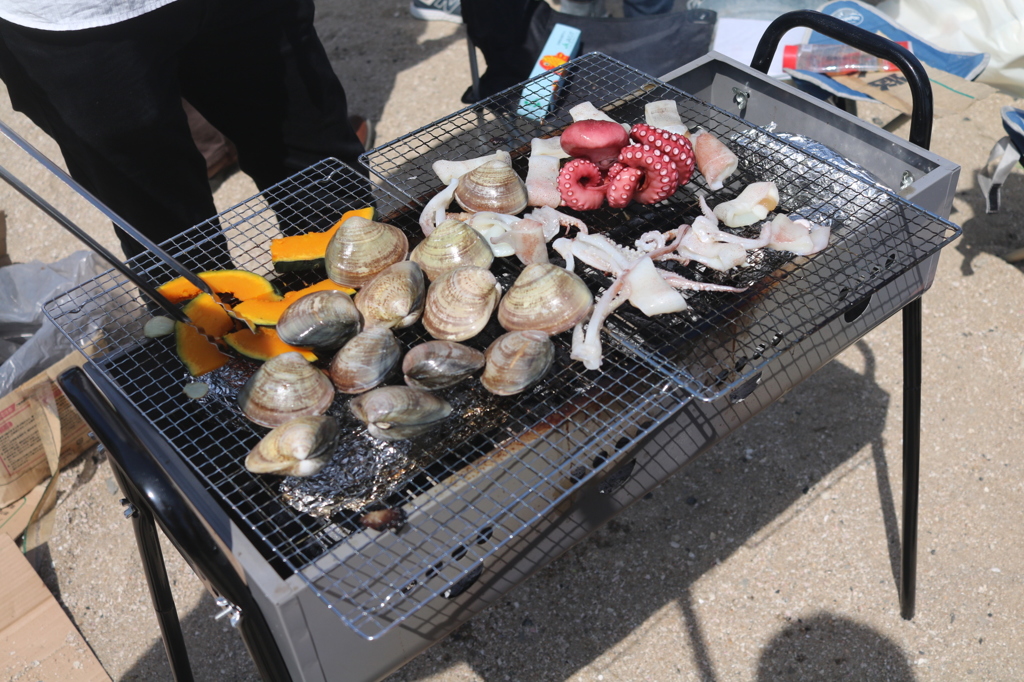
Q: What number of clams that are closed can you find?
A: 13